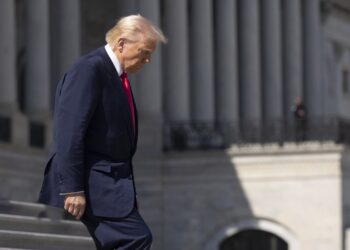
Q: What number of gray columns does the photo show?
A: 11